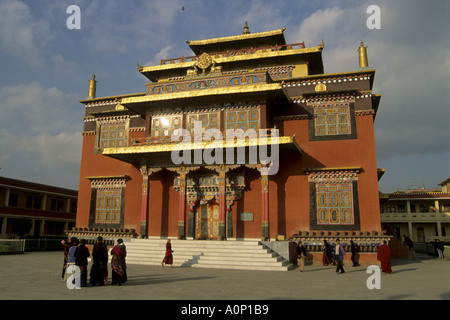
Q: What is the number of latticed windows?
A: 7